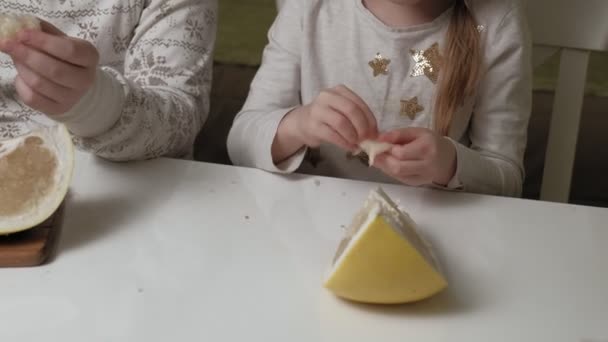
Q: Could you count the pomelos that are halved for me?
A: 1